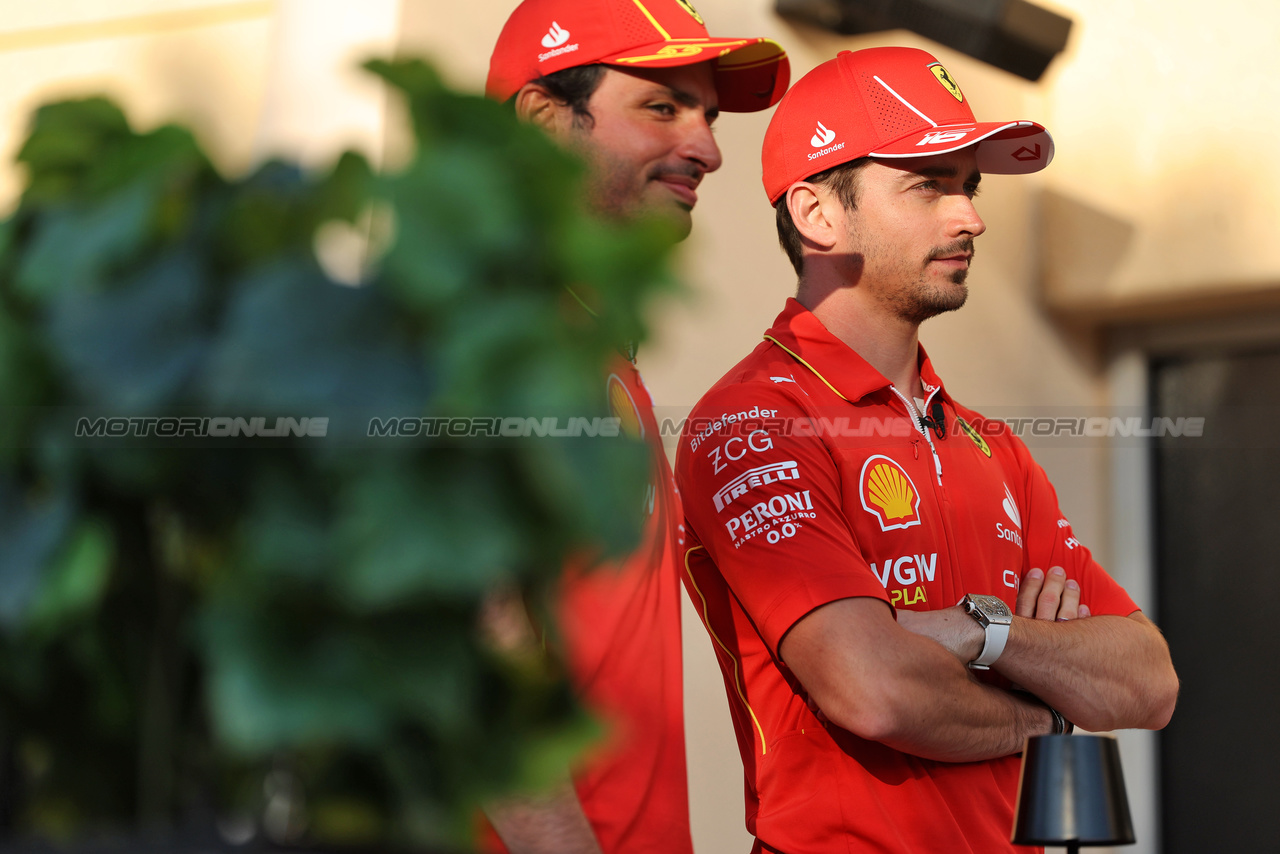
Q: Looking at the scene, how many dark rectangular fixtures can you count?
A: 1